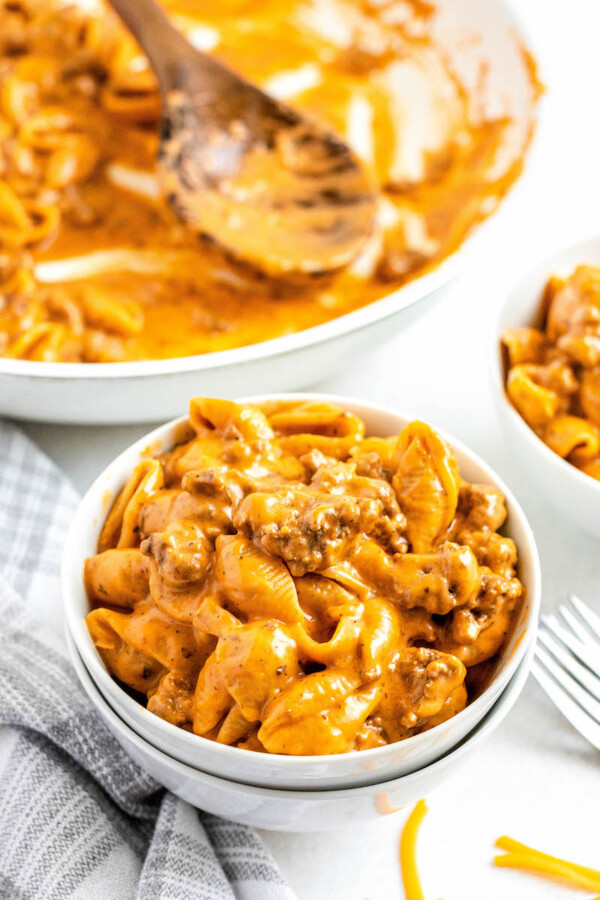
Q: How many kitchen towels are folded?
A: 1